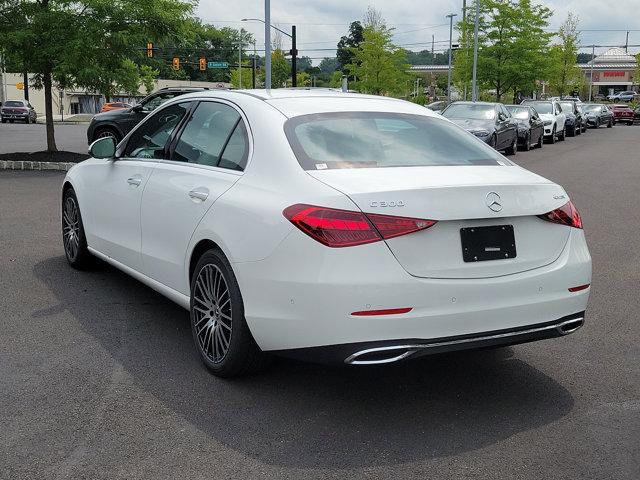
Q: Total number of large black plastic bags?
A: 0